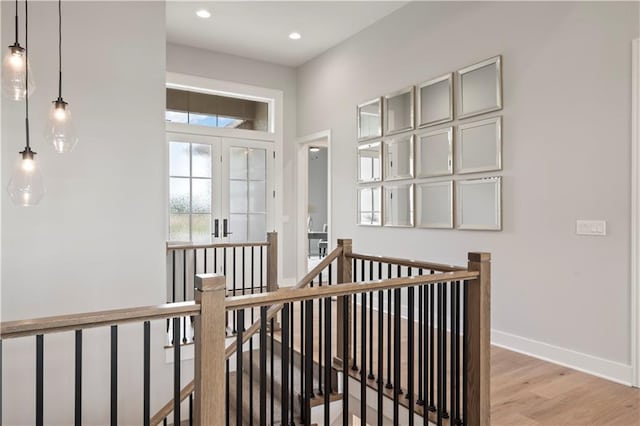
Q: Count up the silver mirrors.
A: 12